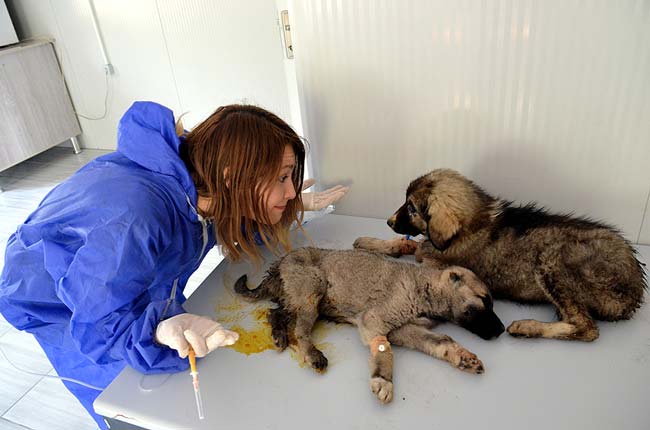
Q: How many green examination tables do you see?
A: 0